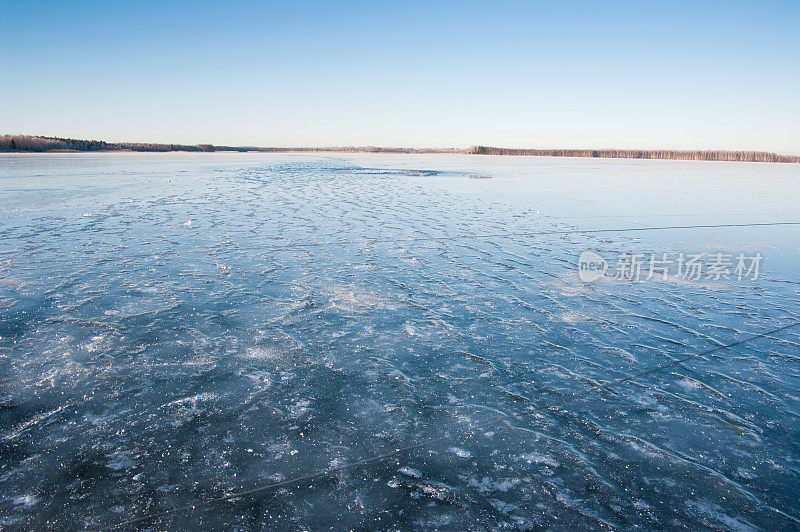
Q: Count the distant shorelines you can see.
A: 2